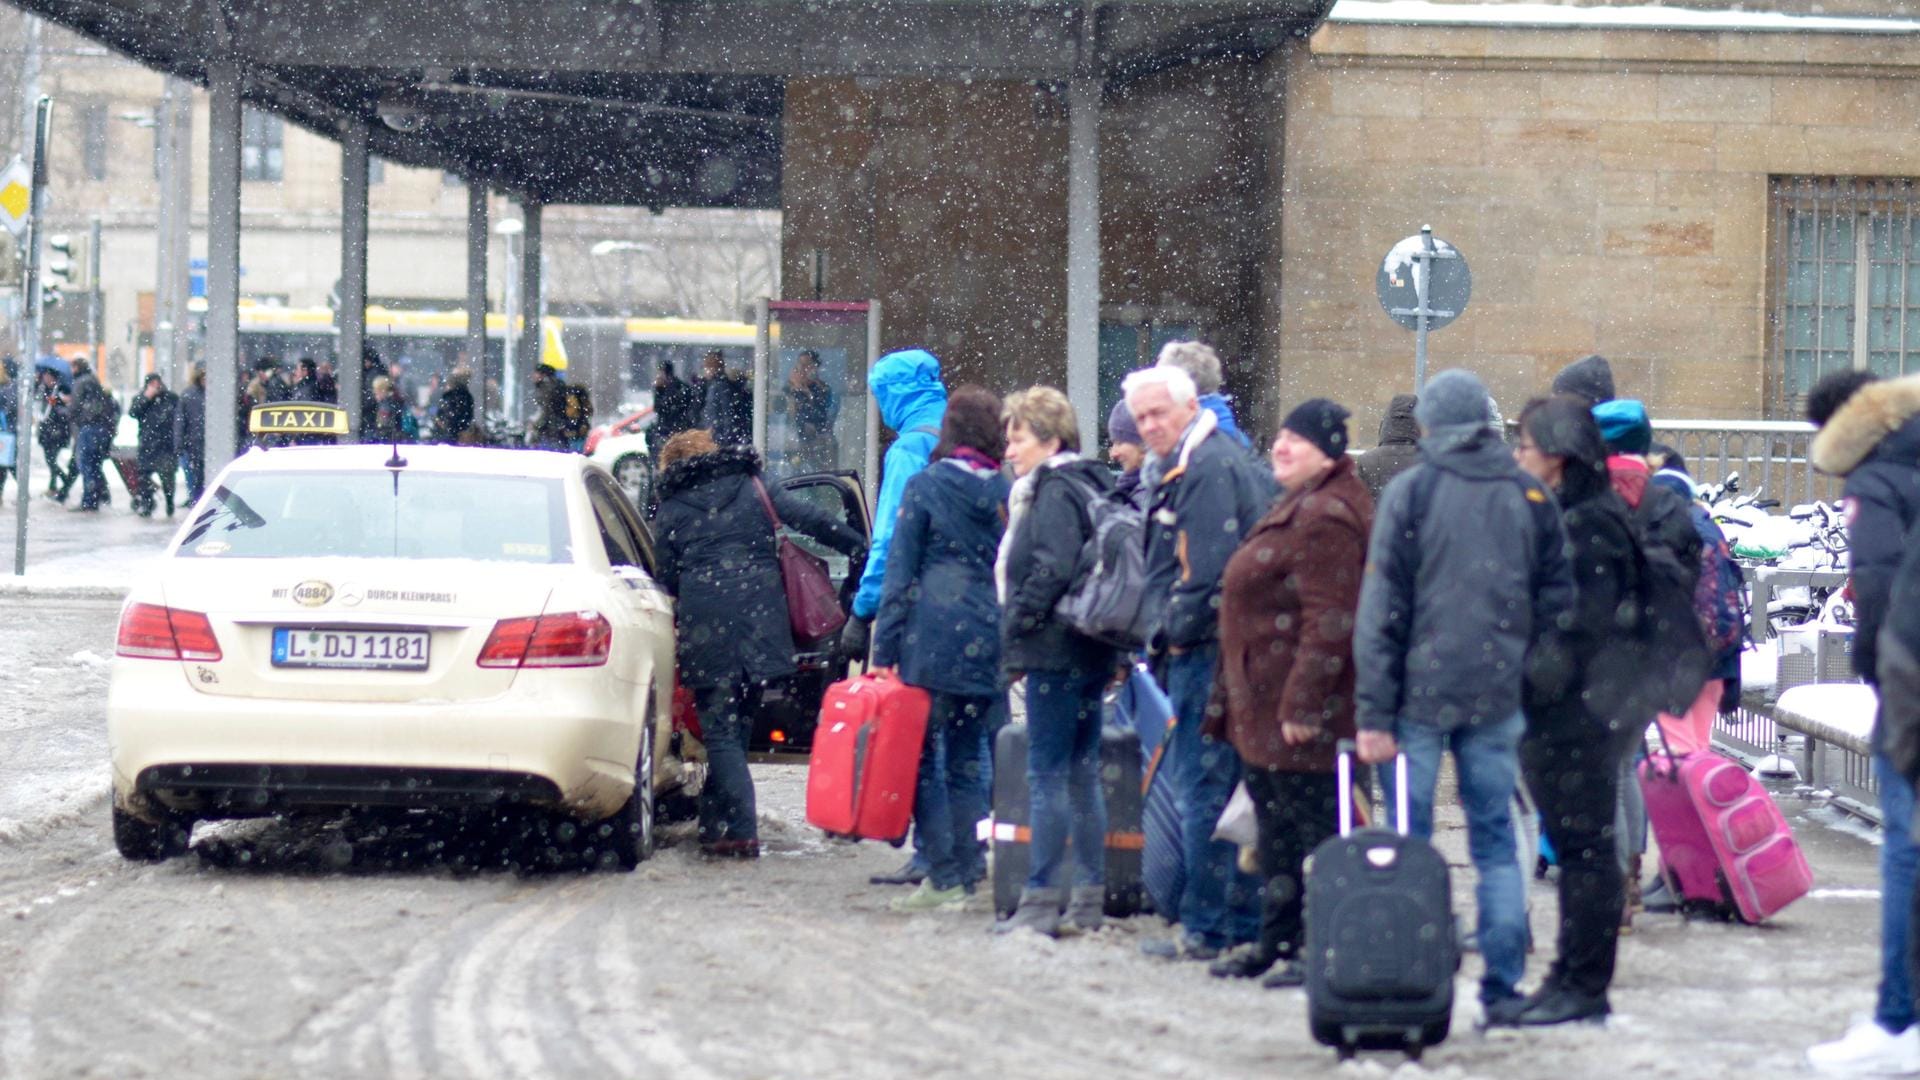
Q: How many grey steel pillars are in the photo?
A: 5